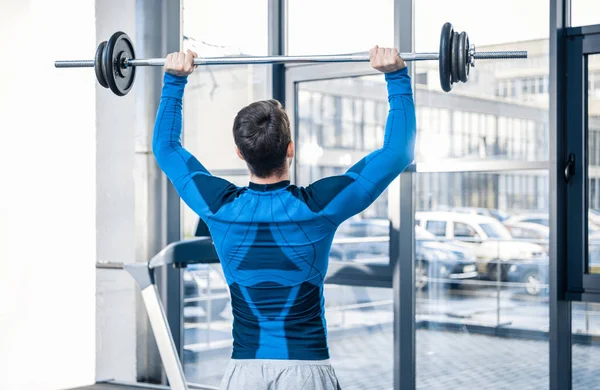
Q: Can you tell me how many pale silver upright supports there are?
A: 1